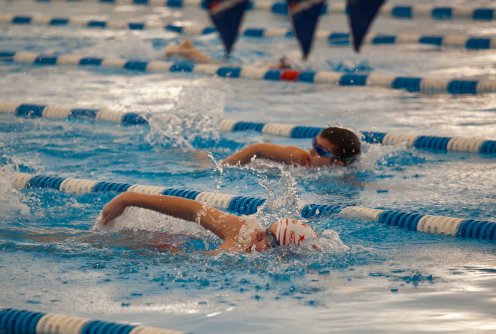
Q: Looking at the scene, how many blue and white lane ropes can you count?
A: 6